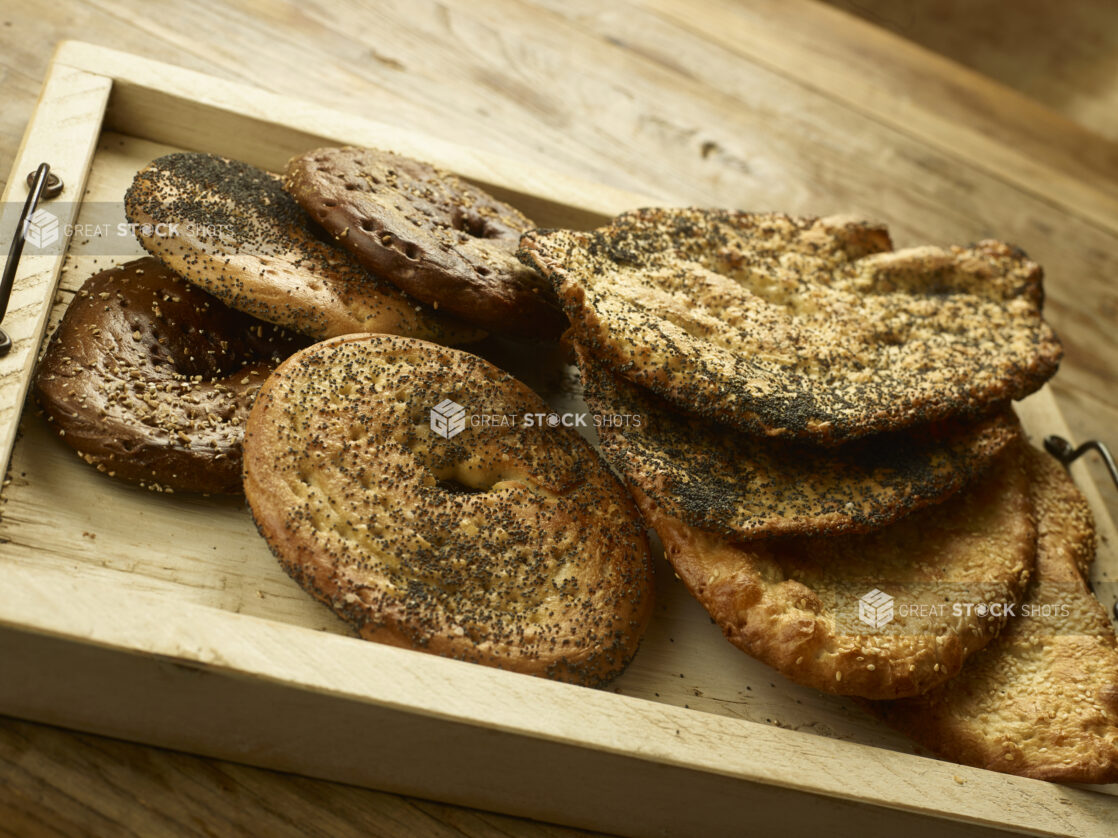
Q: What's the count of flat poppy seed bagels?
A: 2